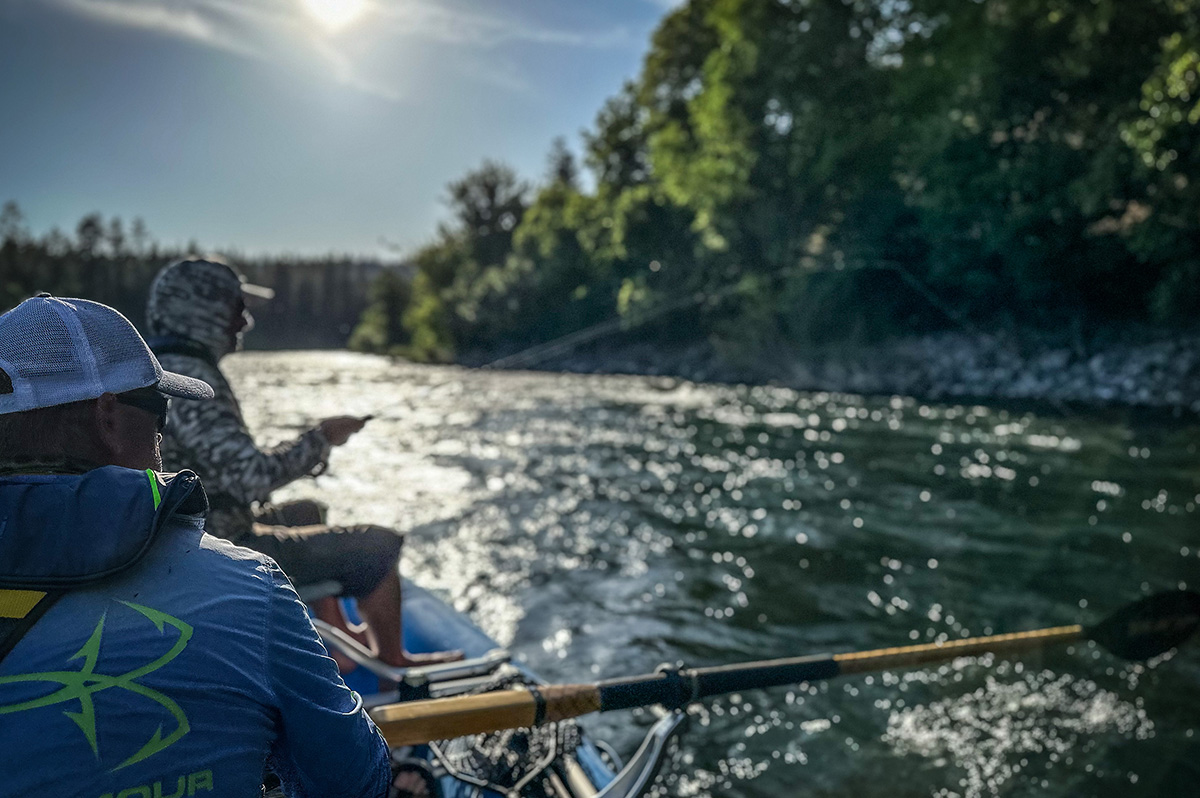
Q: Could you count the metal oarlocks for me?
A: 1